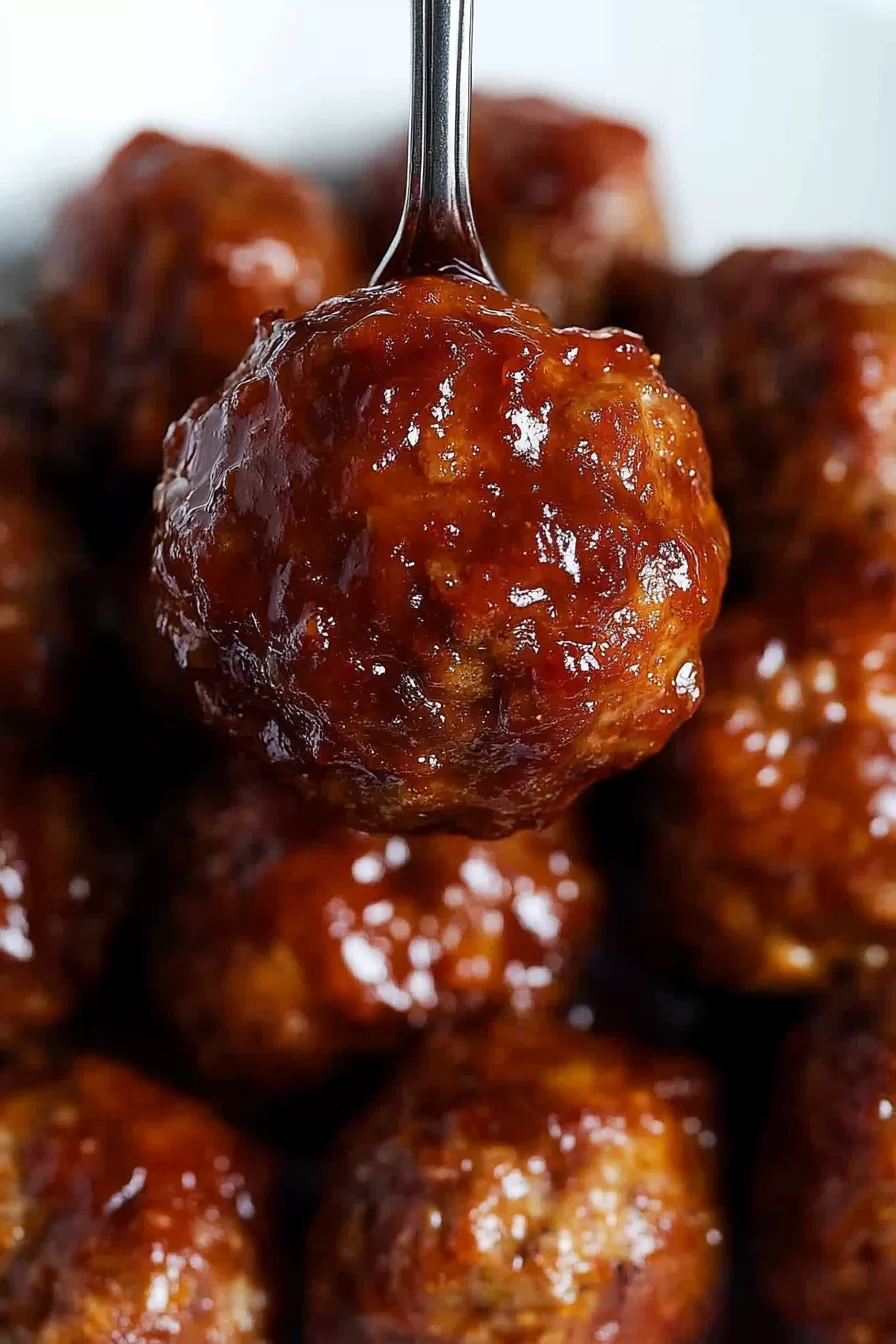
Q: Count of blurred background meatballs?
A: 10